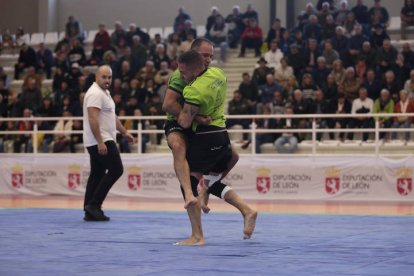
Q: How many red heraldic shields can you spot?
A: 6